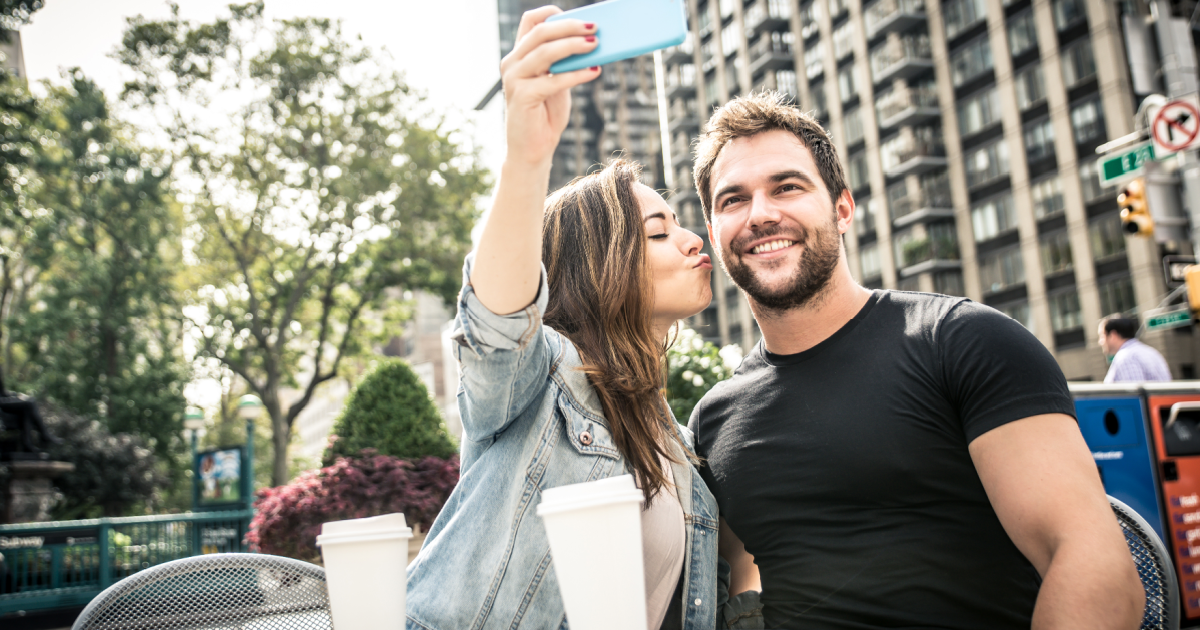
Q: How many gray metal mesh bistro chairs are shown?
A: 2